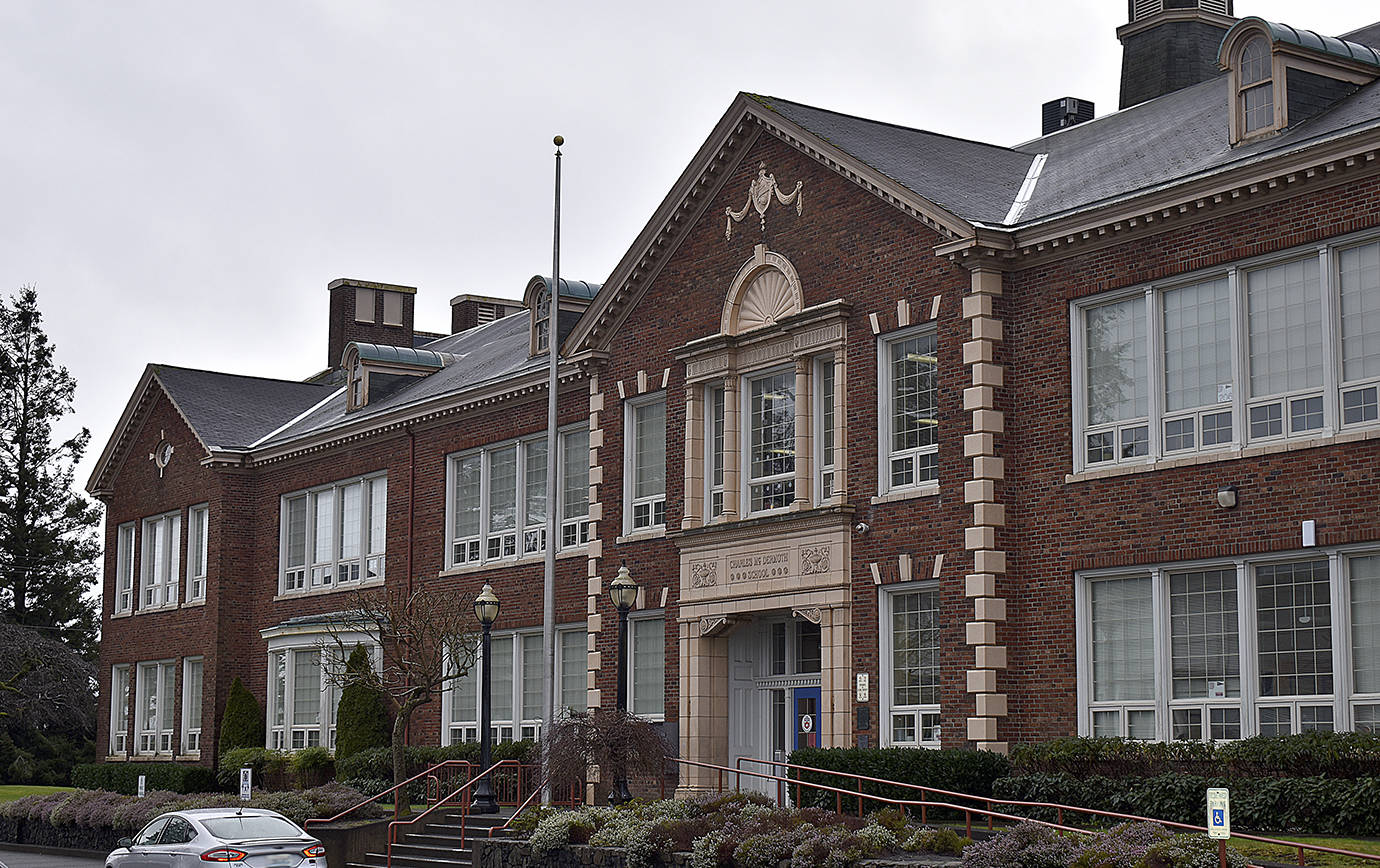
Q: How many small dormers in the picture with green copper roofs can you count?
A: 3